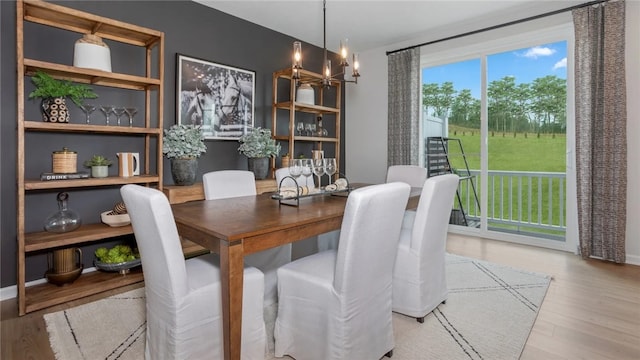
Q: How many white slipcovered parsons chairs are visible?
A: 6